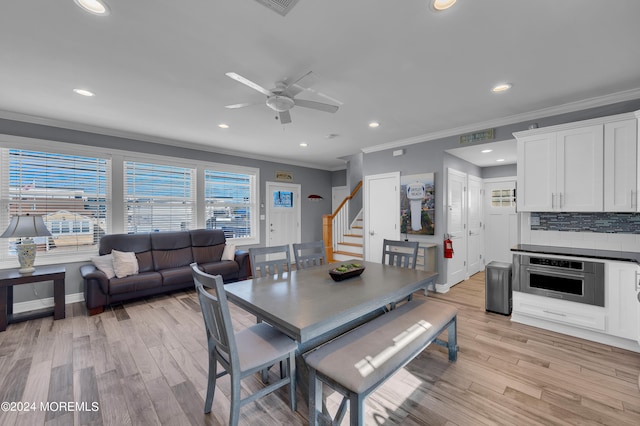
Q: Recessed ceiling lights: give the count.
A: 9